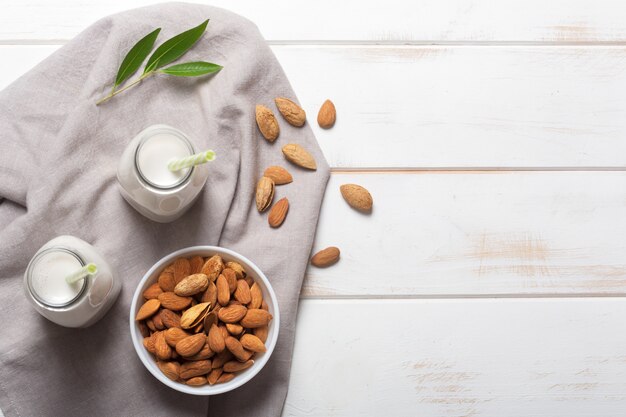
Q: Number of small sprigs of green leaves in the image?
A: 1